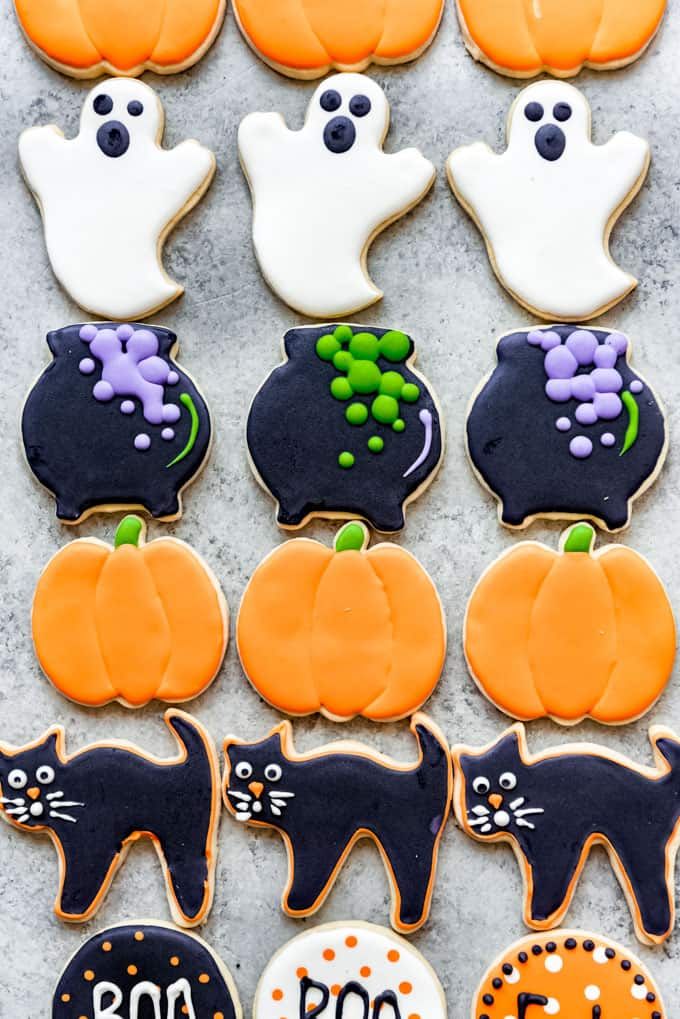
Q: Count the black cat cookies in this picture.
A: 3